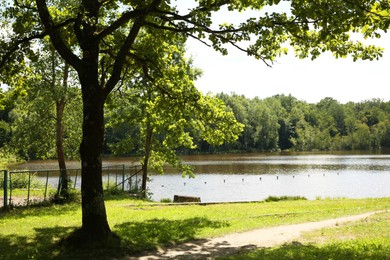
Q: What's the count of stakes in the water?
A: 11